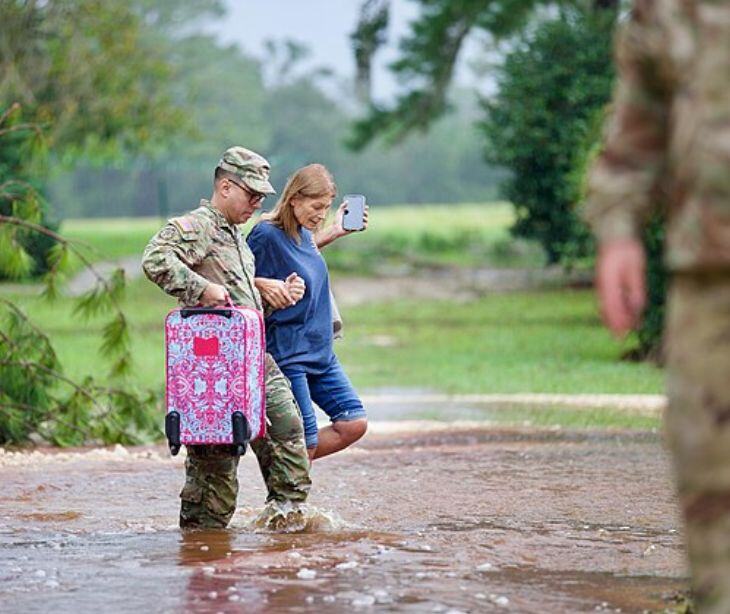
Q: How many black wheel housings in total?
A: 2